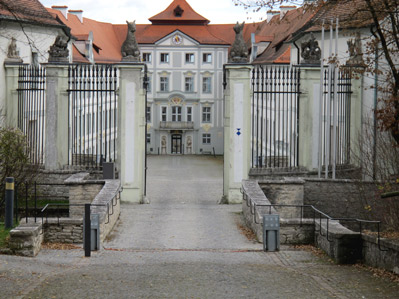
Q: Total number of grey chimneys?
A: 4